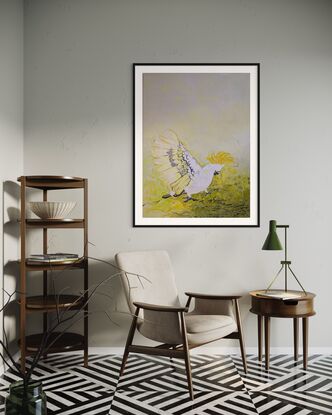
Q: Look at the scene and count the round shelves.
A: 5